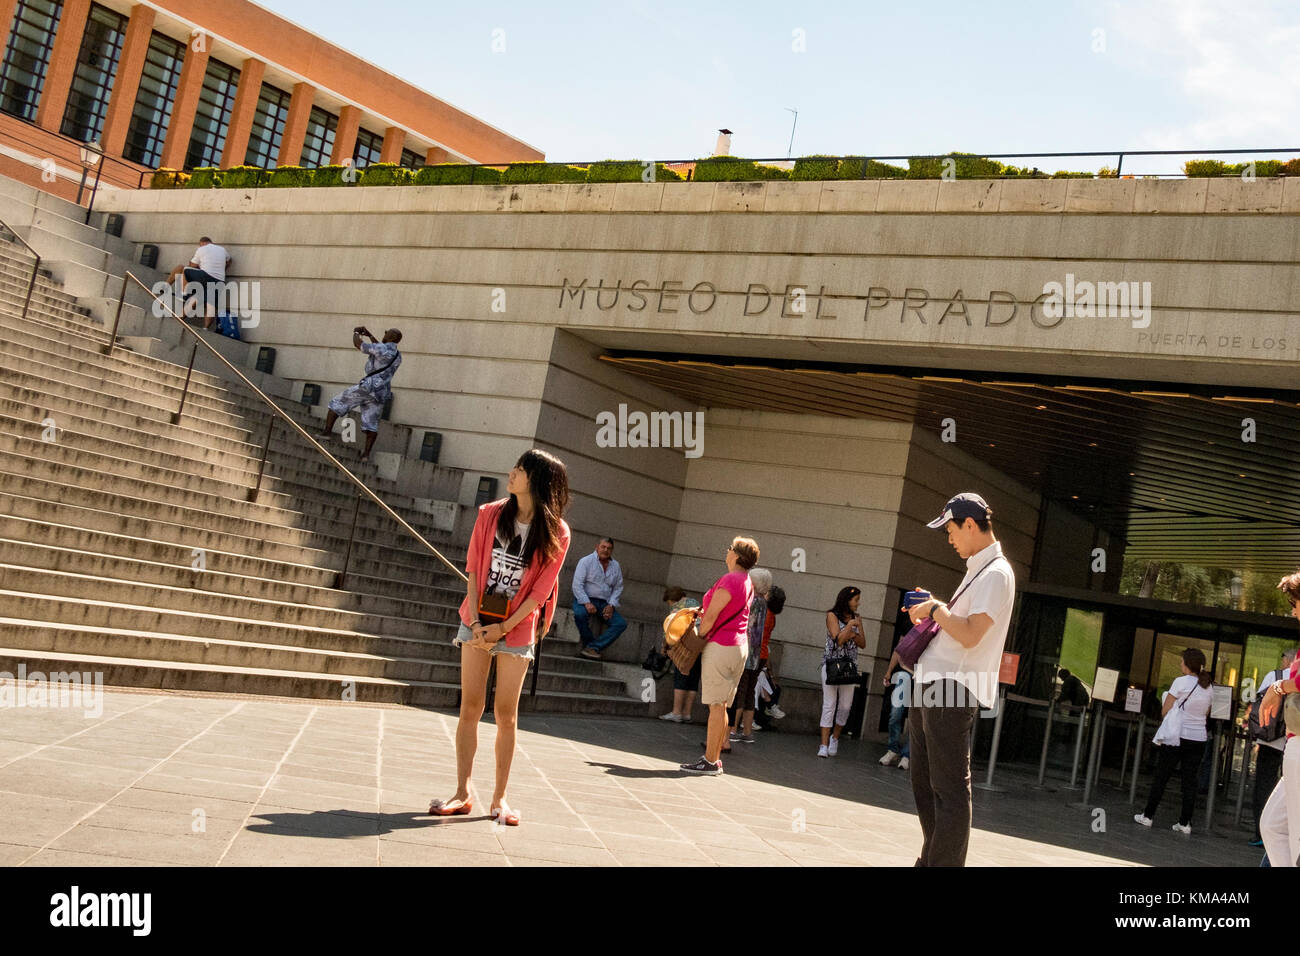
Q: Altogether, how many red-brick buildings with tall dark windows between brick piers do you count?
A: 1